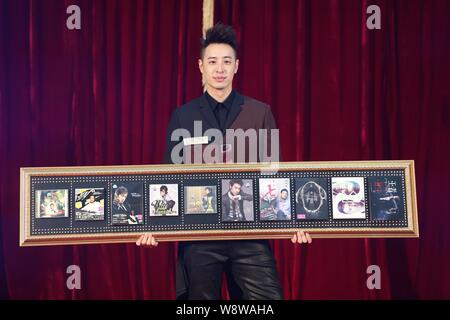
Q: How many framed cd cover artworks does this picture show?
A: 10